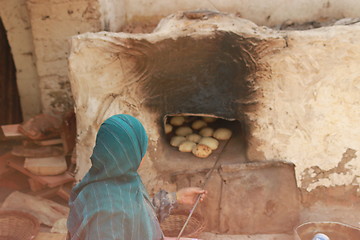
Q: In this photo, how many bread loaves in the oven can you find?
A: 12